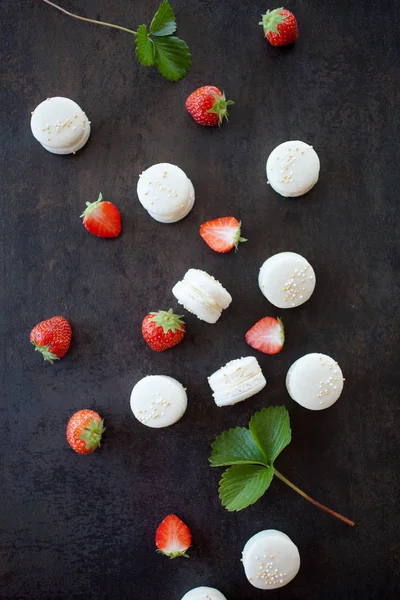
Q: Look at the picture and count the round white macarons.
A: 10